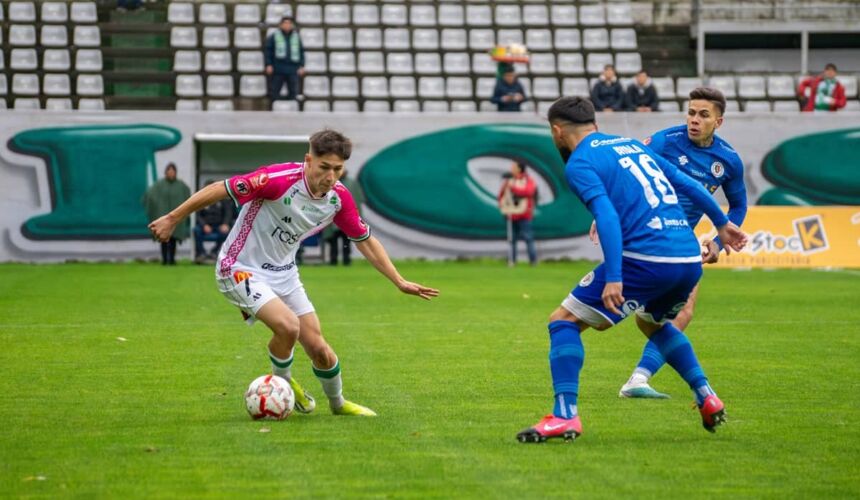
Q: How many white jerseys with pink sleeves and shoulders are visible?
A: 1